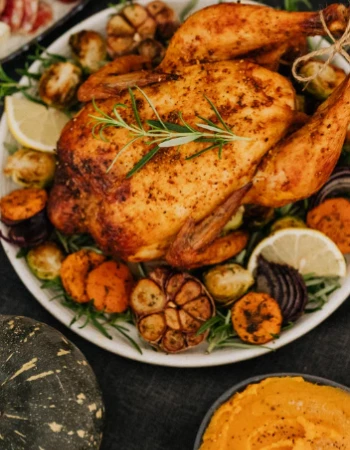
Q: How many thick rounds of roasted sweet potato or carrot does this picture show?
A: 5